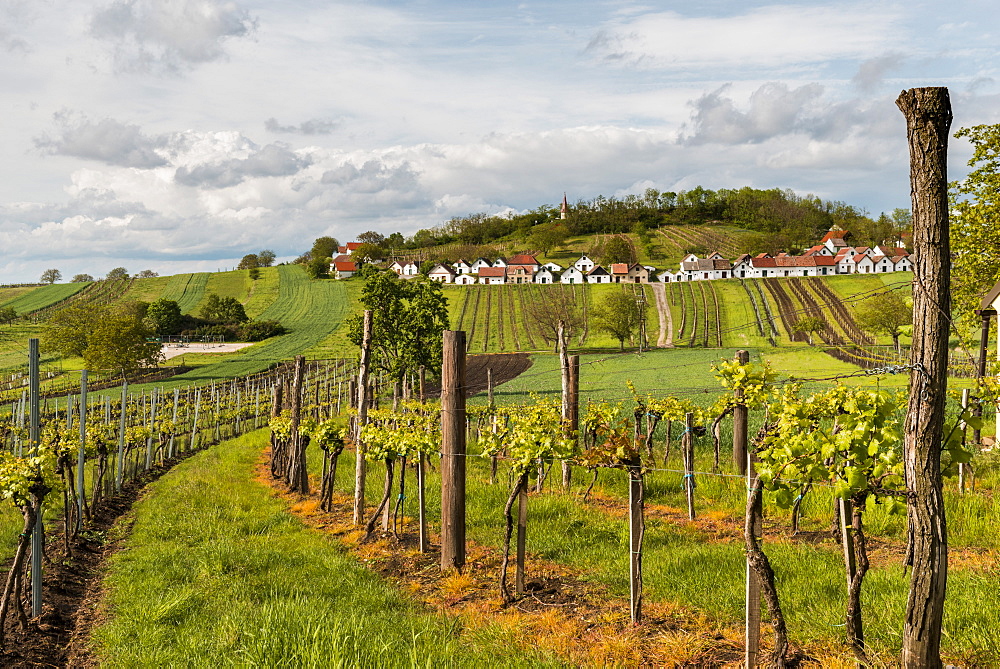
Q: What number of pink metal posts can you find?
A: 0